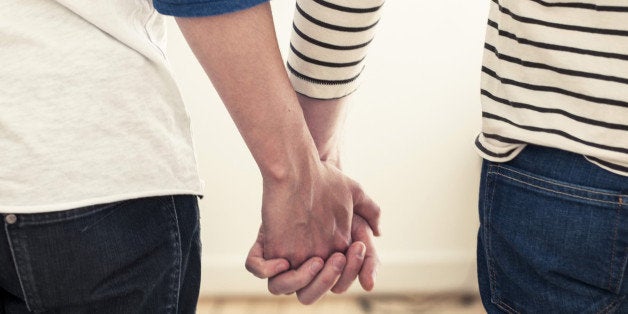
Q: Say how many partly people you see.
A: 2